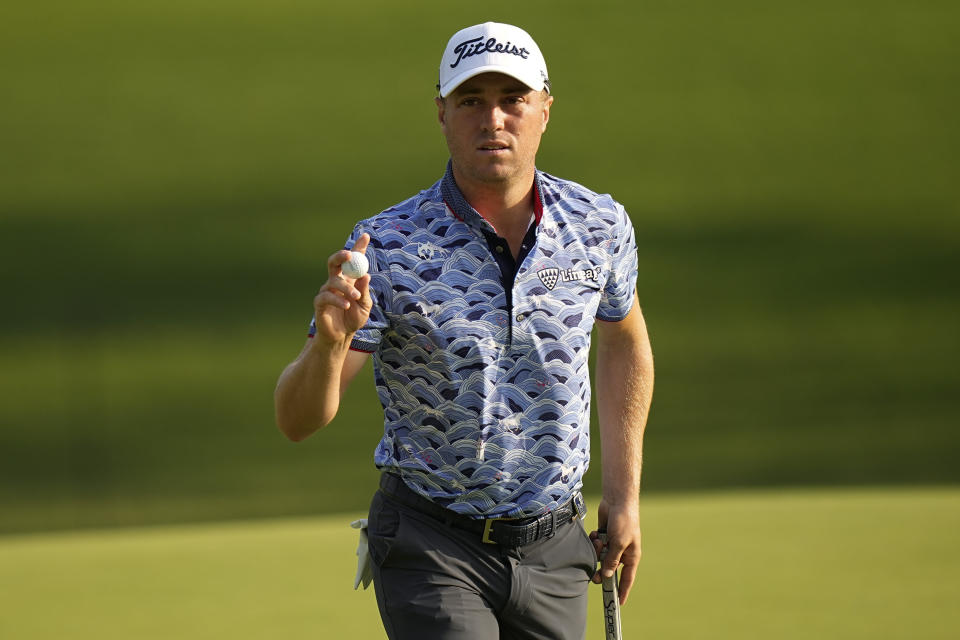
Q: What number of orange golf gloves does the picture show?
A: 0